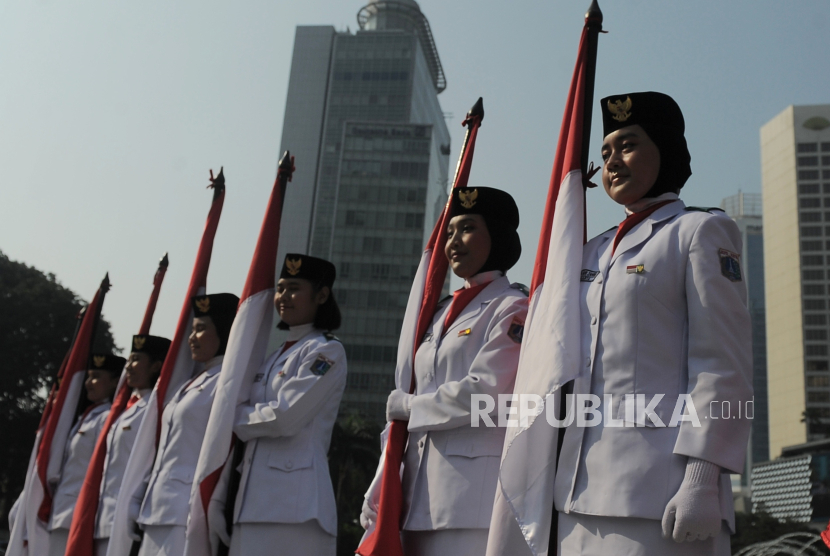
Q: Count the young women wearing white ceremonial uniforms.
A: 6